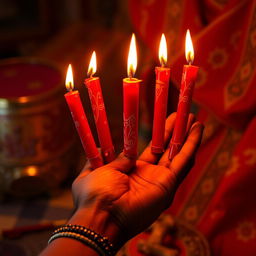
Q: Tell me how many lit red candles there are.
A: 5